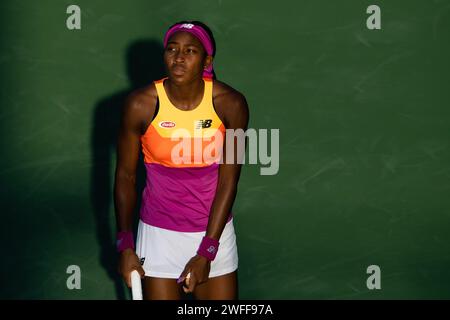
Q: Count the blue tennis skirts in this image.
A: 0